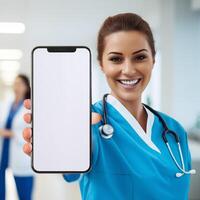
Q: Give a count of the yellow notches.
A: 0